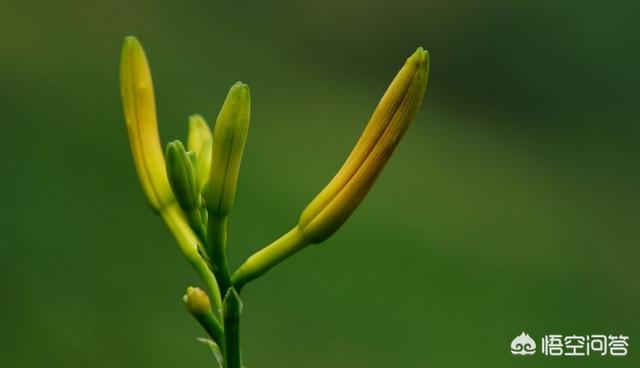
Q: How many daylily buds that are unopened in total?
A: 6